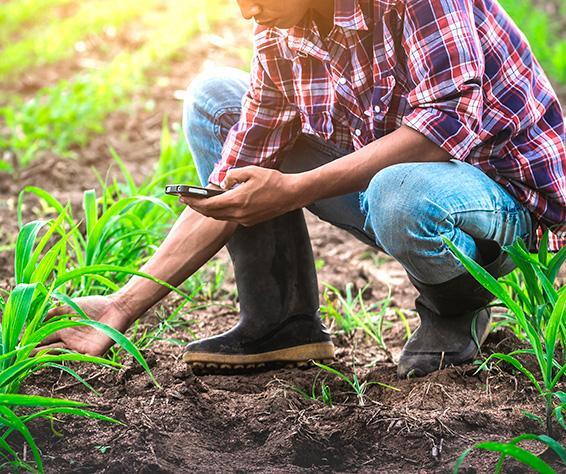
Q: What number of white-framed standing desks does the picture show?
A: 0